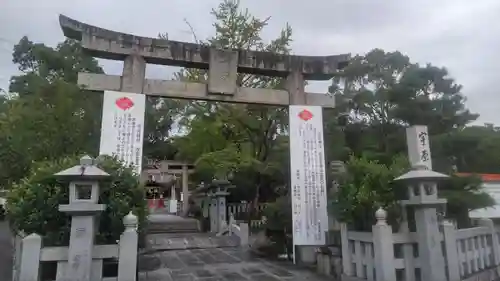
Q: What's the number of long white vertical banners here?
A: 2